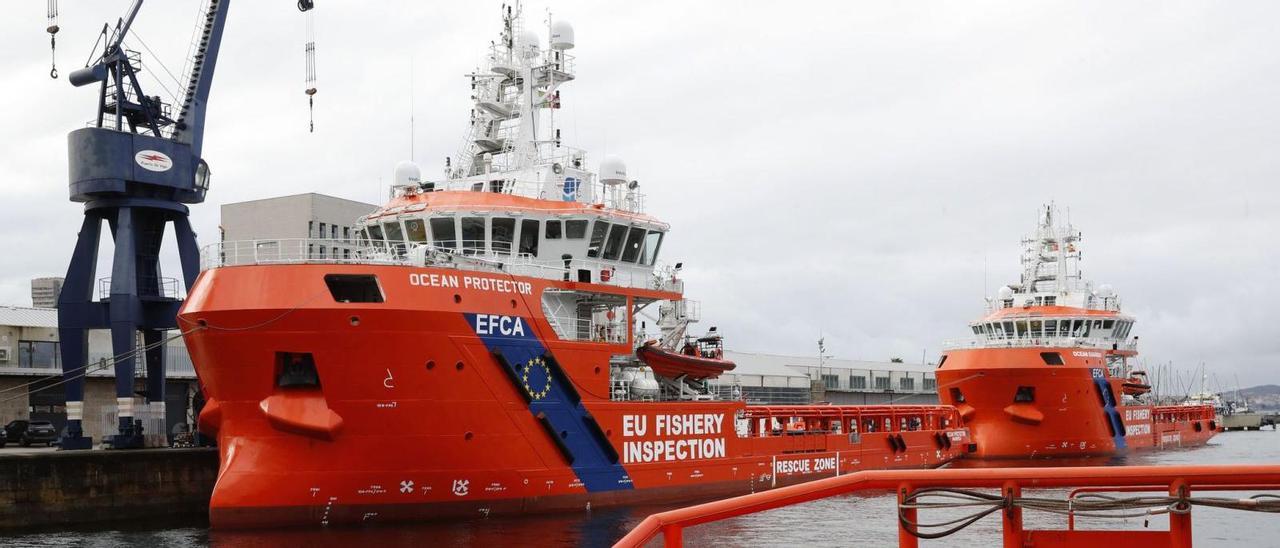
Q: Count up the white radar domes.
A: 6